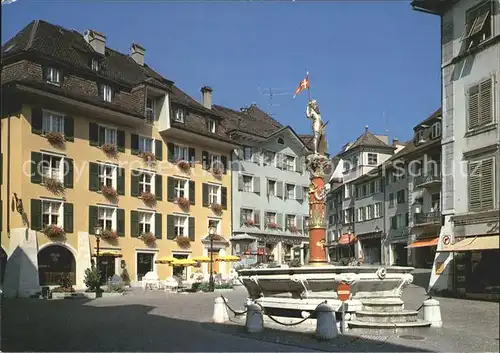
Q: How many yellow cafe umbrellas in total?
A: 5